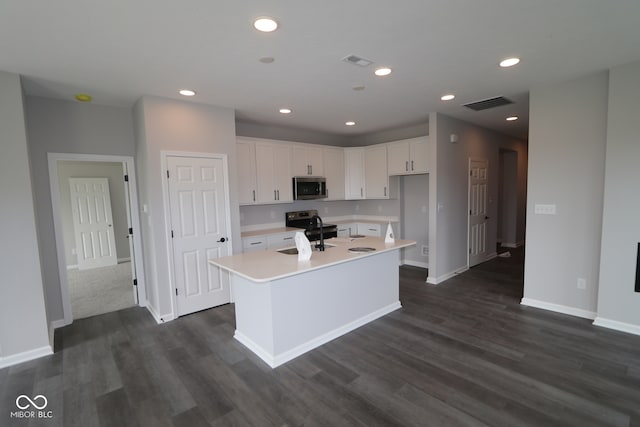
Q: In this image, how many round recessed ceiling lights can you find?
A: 8